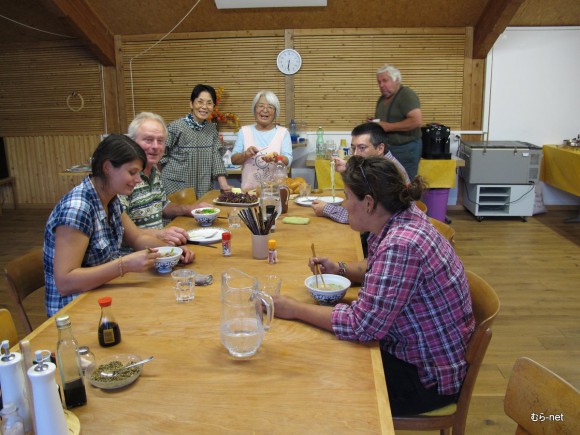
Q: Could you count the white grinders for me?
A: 2